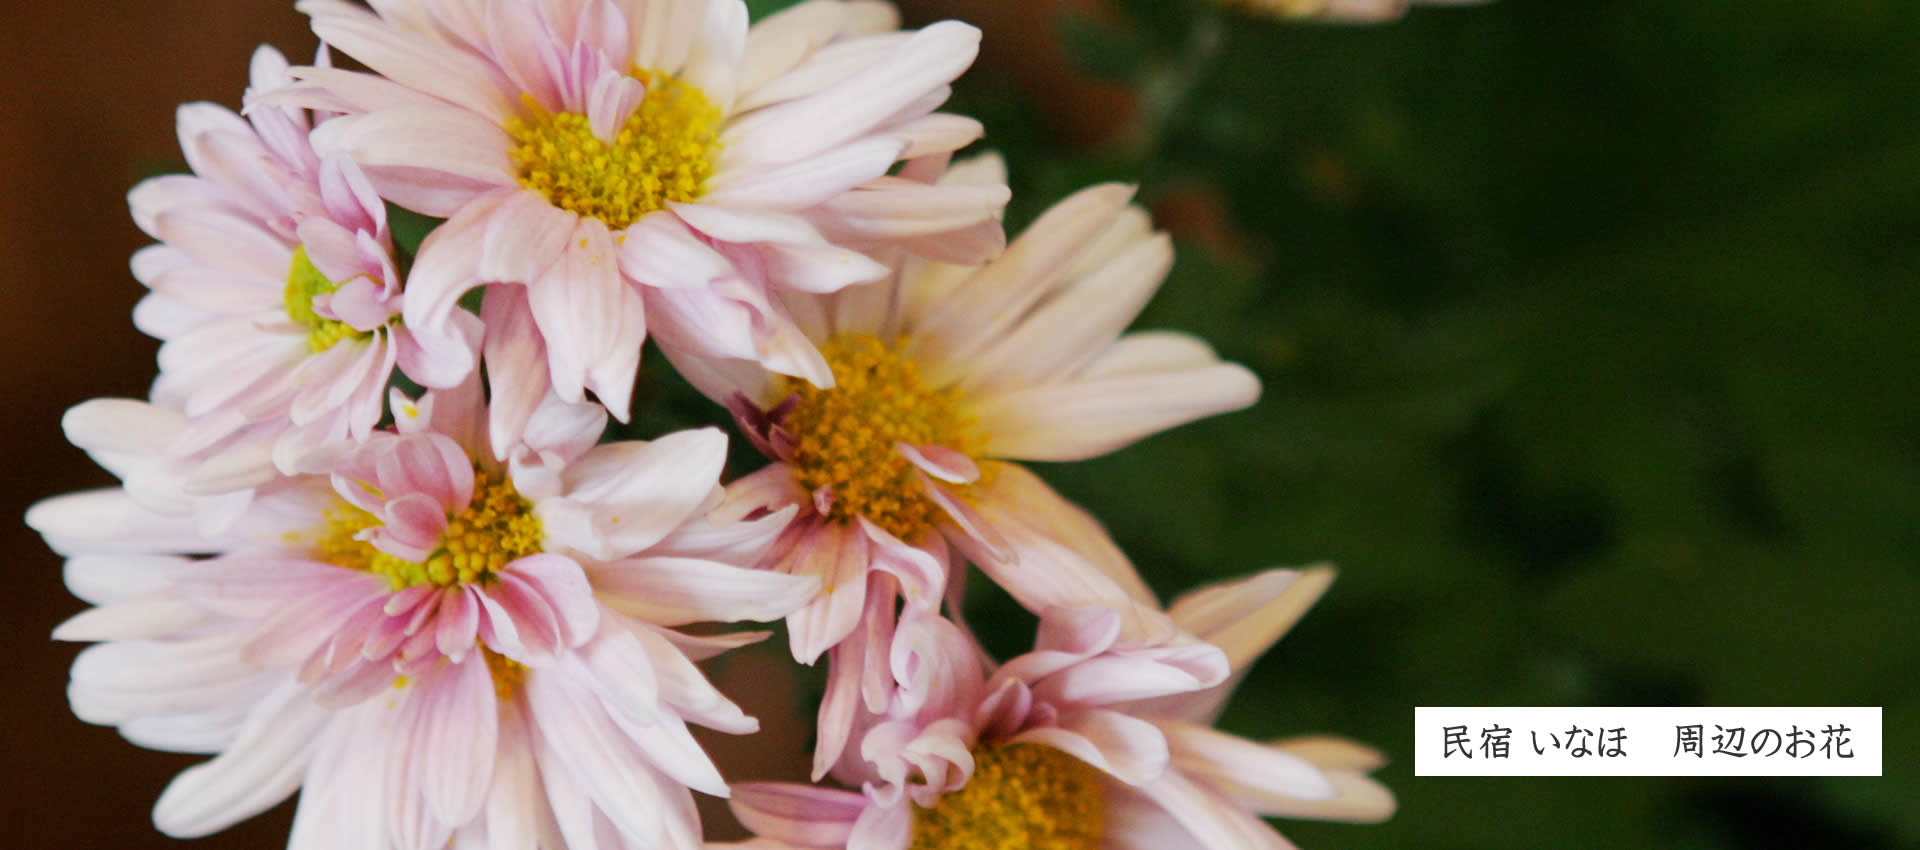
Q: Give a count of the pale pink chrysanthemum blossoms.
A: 5